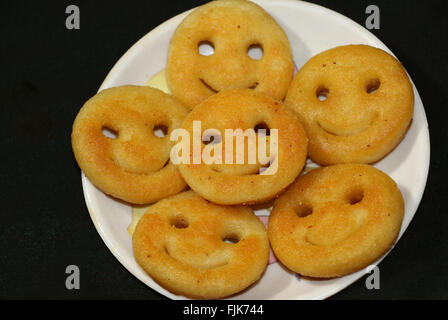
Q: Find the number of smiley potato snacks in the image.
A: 6